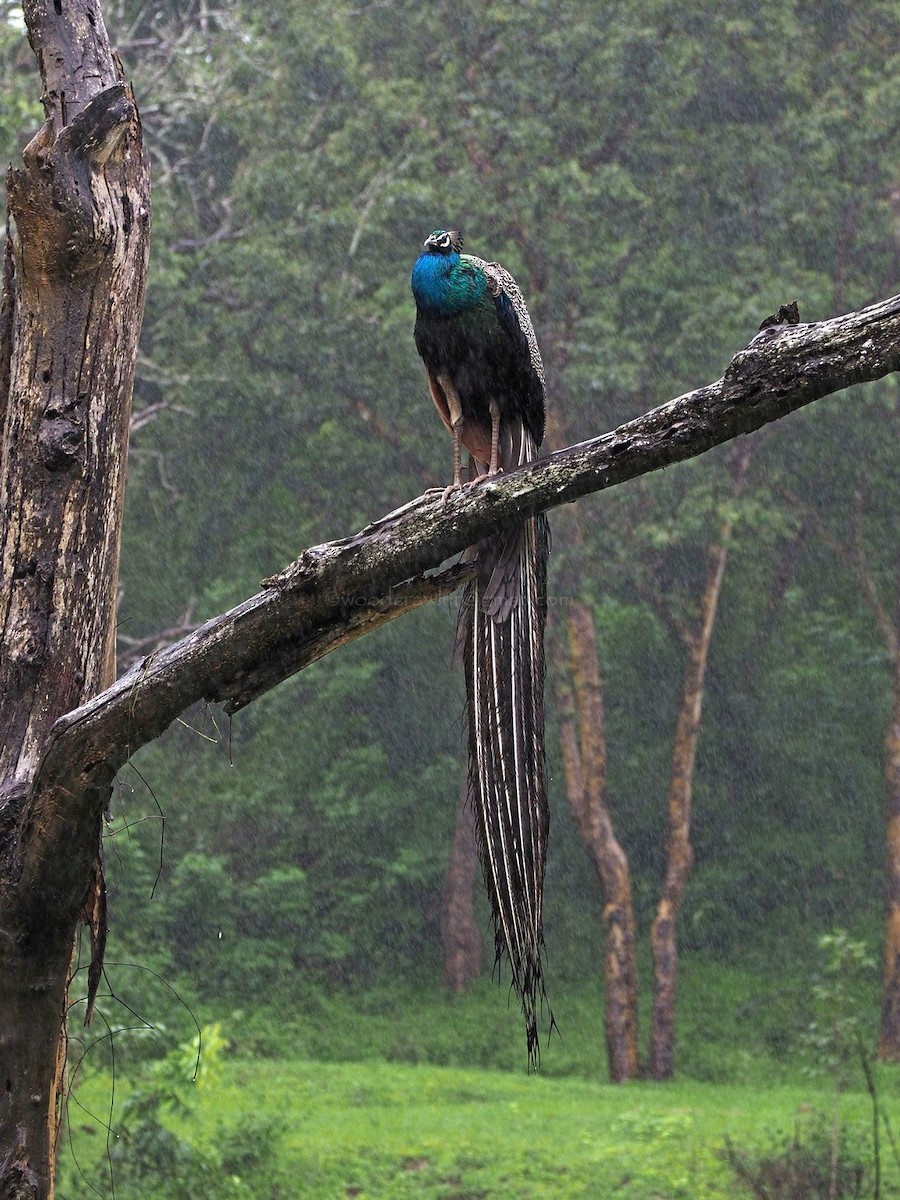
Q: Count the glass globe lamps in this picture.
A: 0